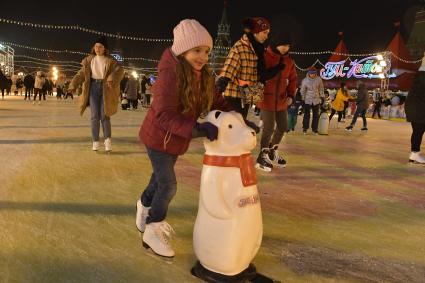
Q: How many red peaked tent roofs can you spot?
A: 2